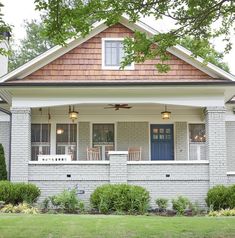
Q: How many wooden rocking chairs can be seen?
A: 2